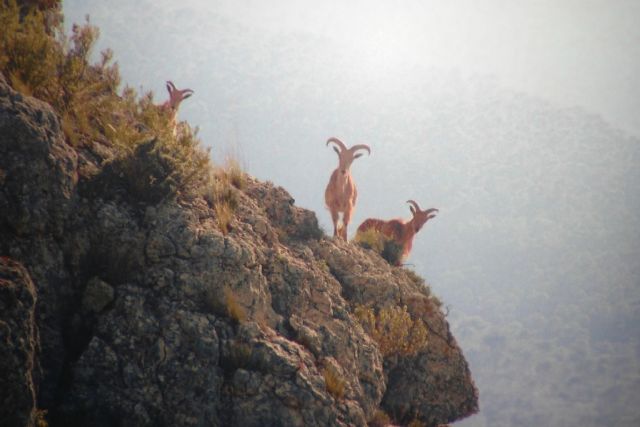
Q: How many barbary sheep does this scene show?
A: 3